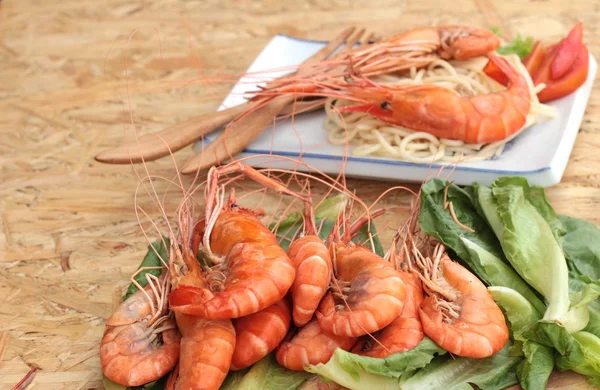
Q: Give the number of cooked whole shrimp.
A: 11